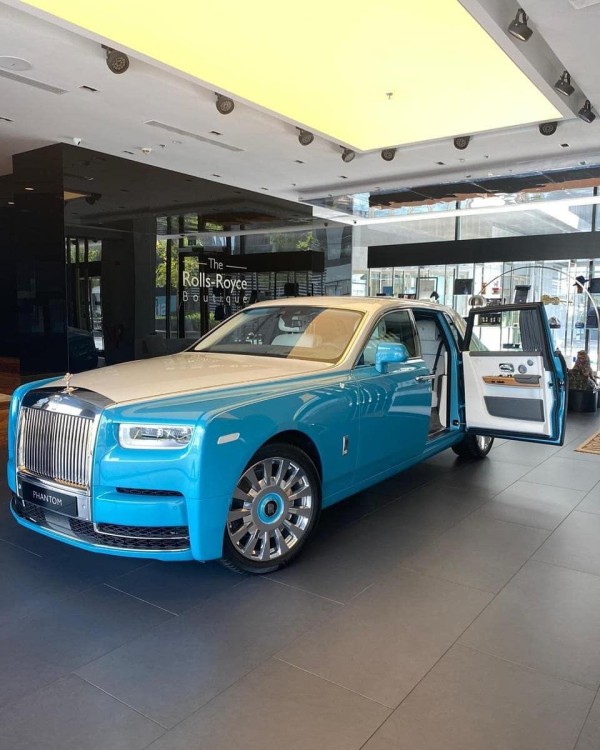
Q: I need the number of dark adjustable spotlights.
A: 10